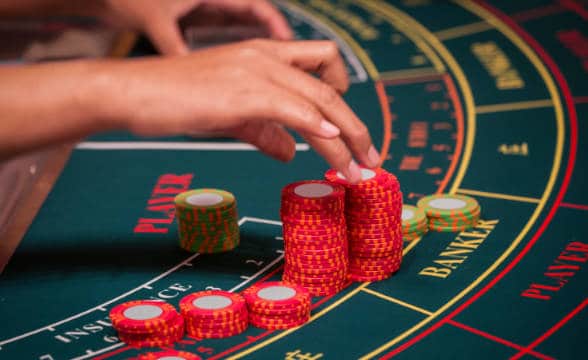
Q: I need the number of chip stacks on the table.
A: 9